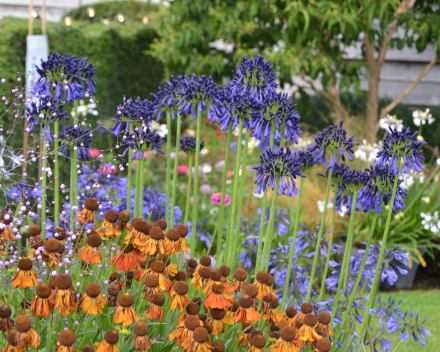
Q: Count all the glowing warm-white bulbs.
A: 6